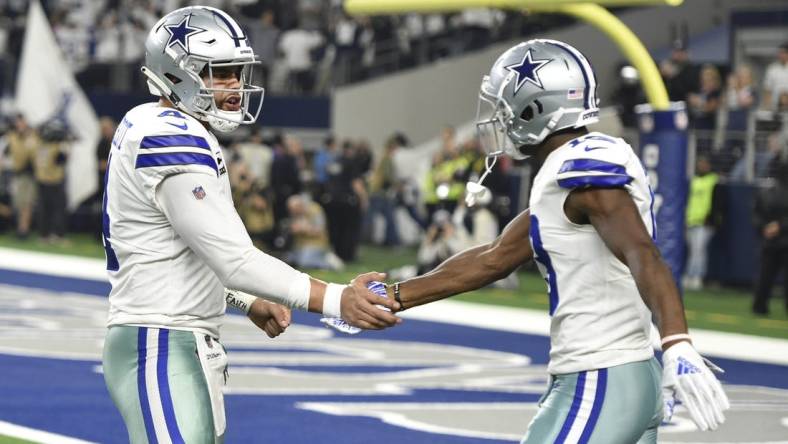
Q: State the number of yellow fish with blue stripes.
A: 0